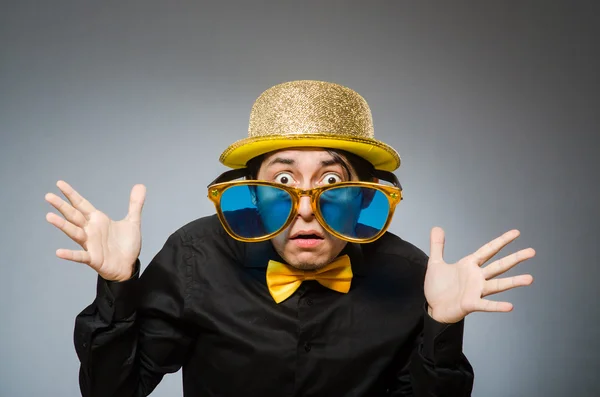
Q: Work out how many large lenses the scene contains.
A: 2